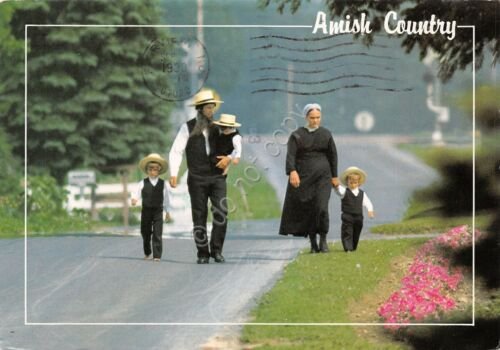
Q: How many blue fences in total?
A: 0